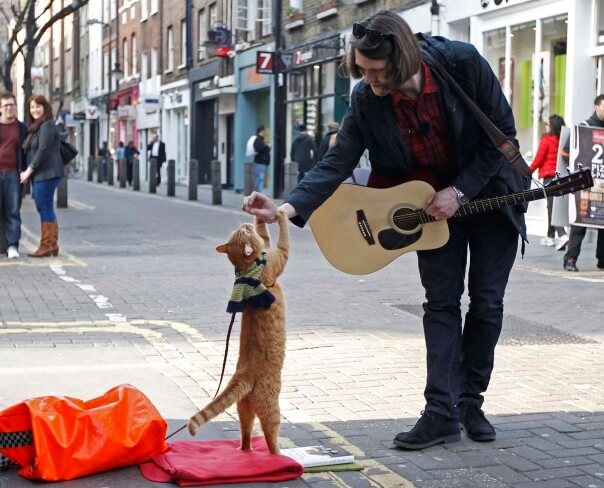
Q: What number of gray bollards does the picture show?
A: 12